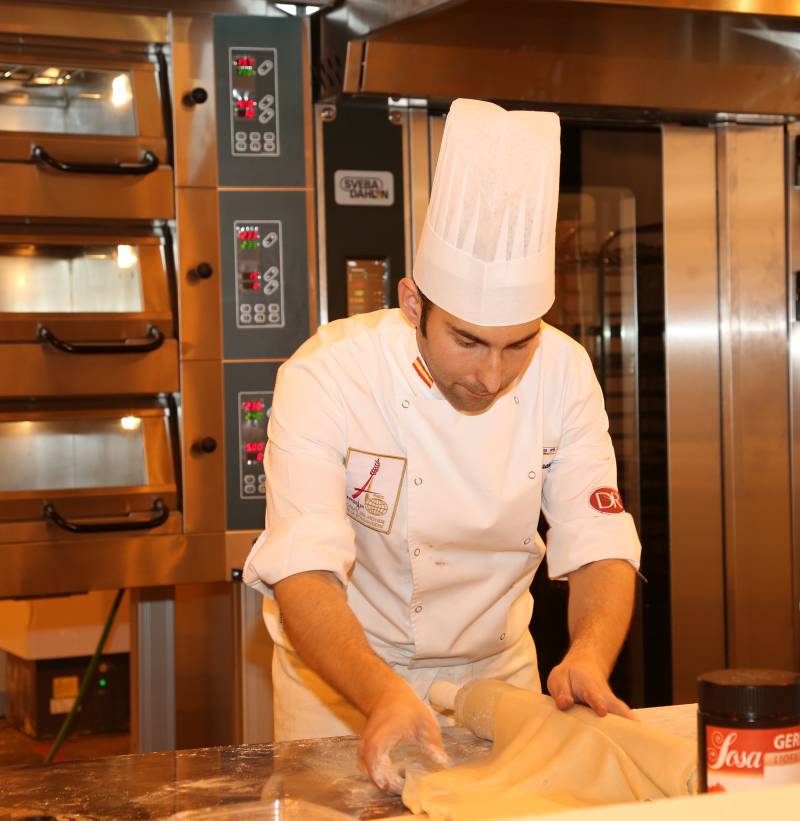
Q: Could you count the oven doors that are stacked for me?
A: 3